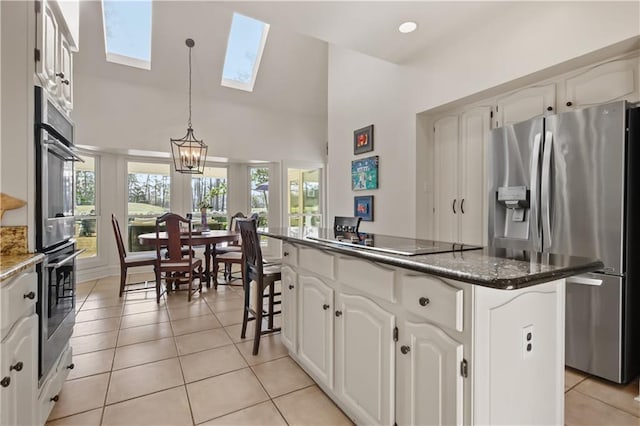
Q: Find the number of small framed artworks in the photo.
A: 3